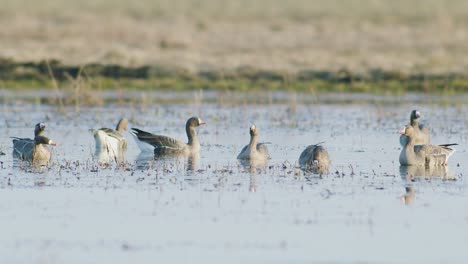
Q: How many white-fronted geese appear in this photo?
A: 8